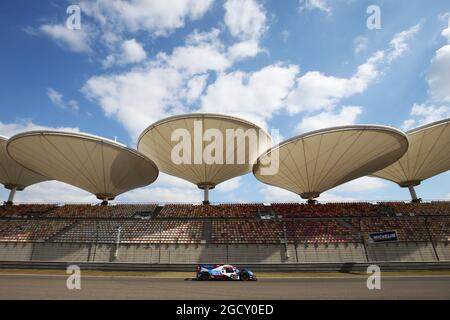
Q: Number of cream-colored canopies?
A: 5